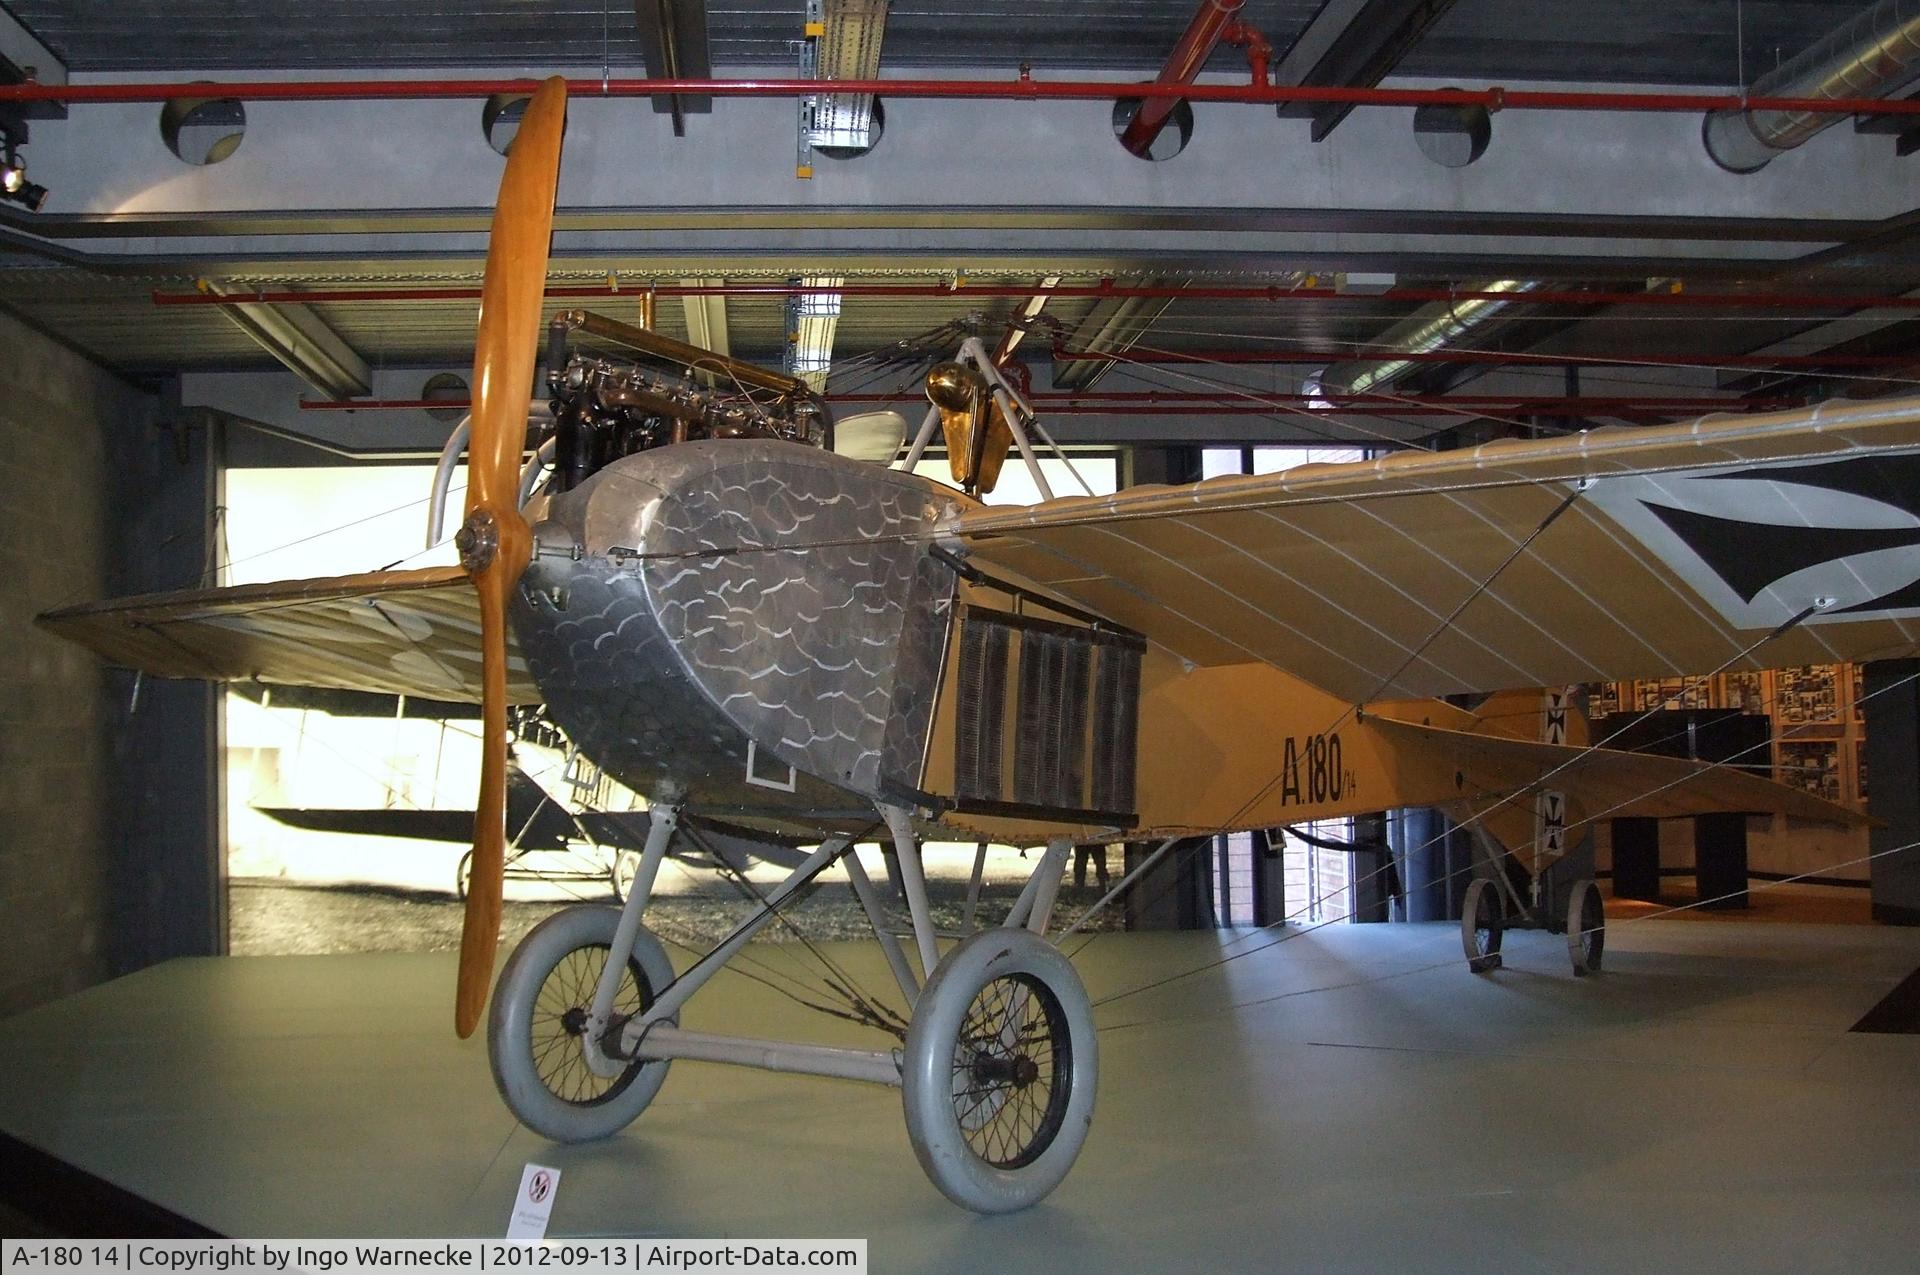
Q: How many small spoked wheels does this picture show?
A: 2